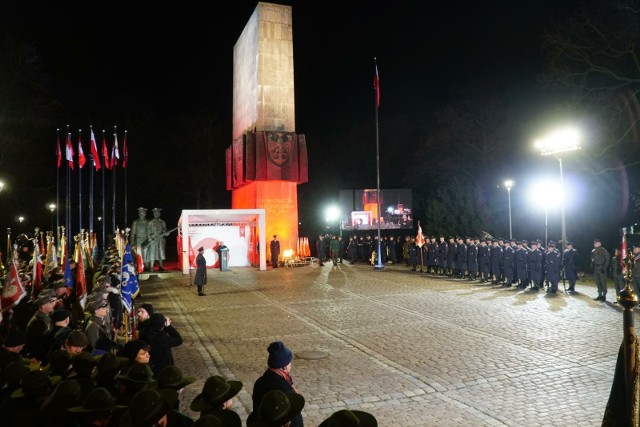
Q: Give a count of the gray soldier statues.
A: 2